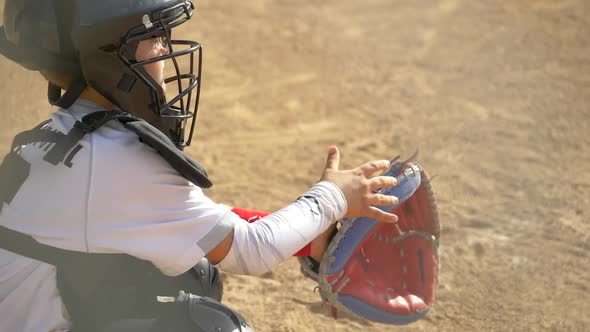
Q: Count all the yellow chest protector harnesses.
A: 0